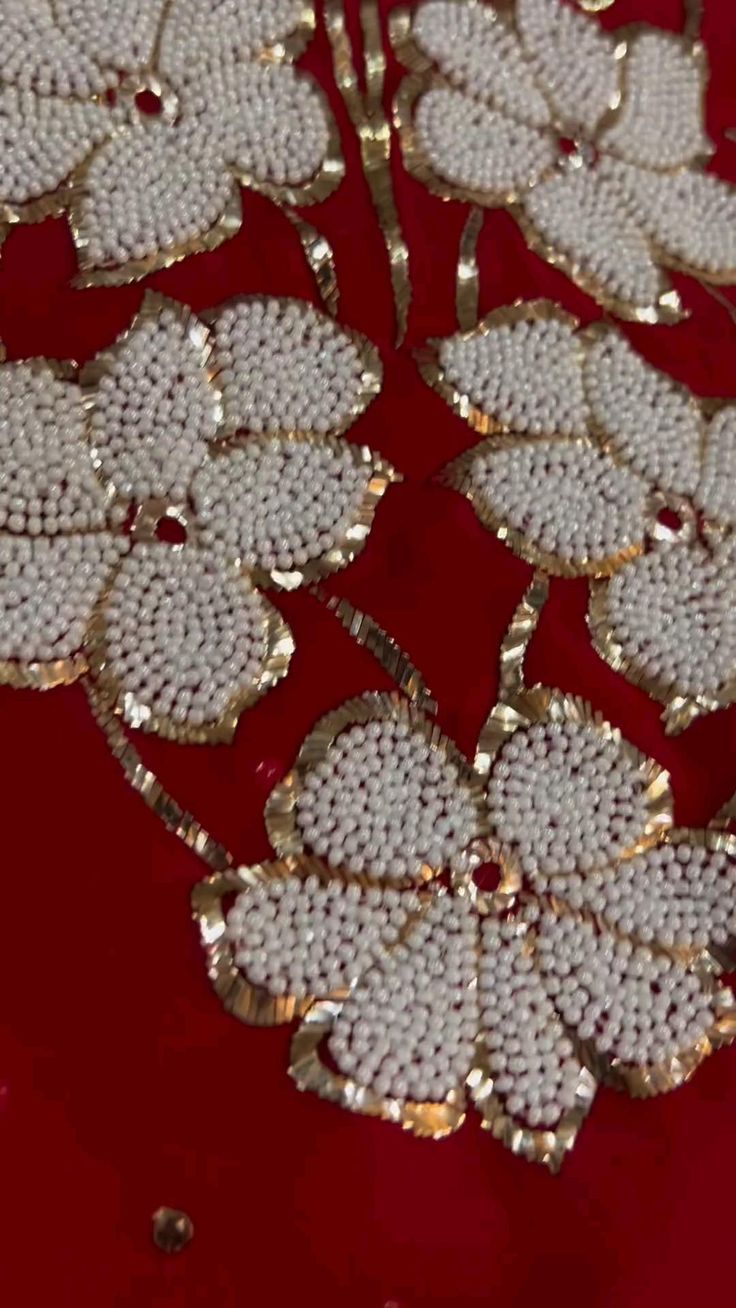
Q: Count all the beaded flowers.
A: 5